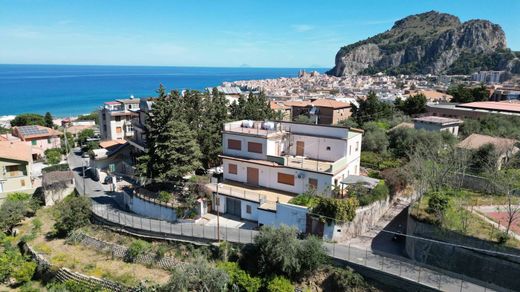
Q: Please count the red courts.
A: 1